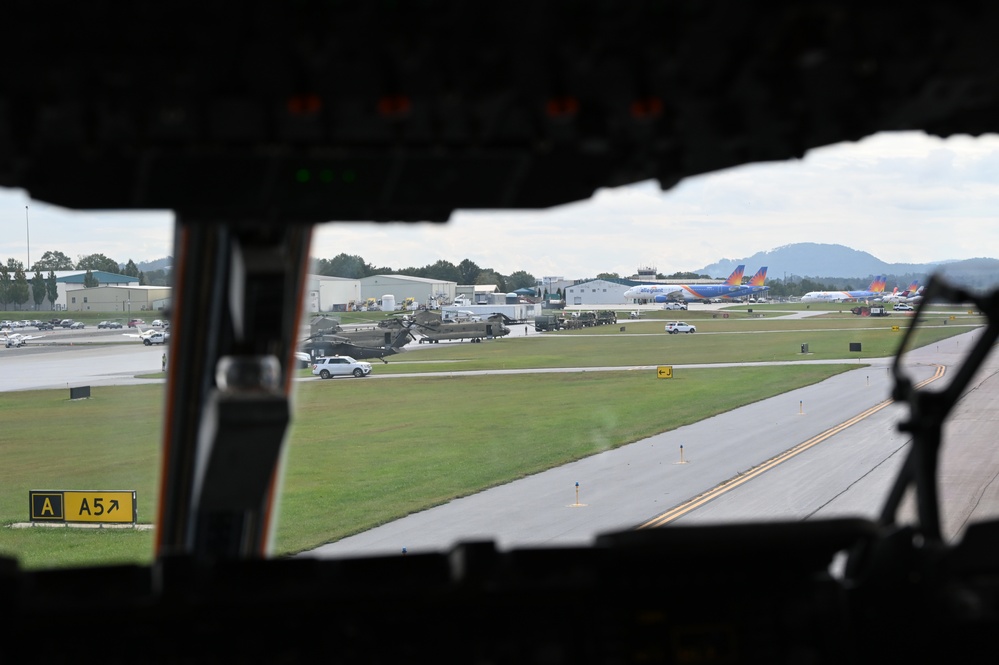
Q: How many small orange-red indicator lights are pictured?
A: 4